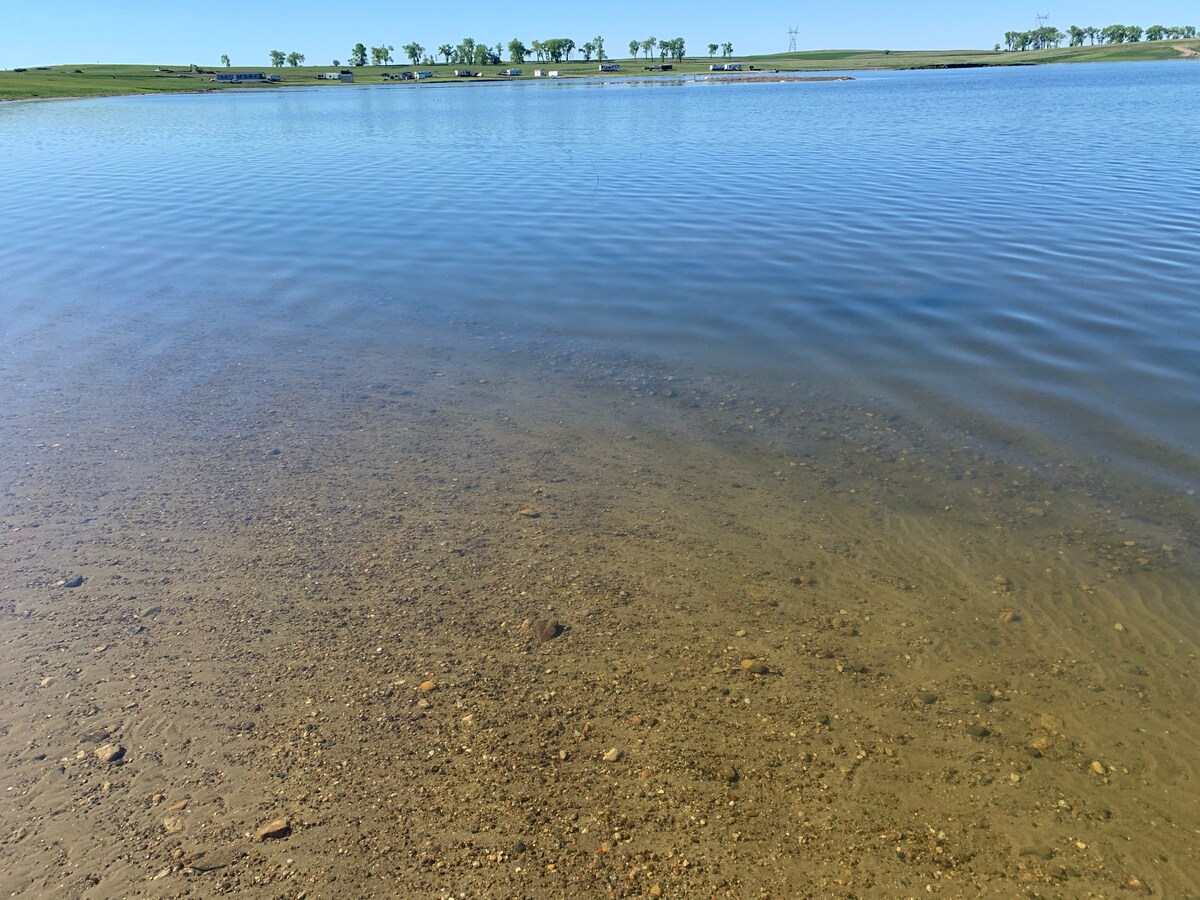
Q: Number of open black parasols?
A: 0